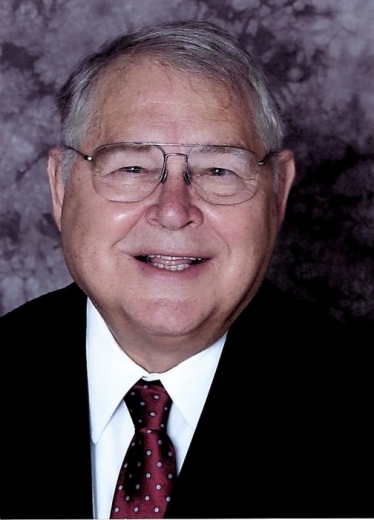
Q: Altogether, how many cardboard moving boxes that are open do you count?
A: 0